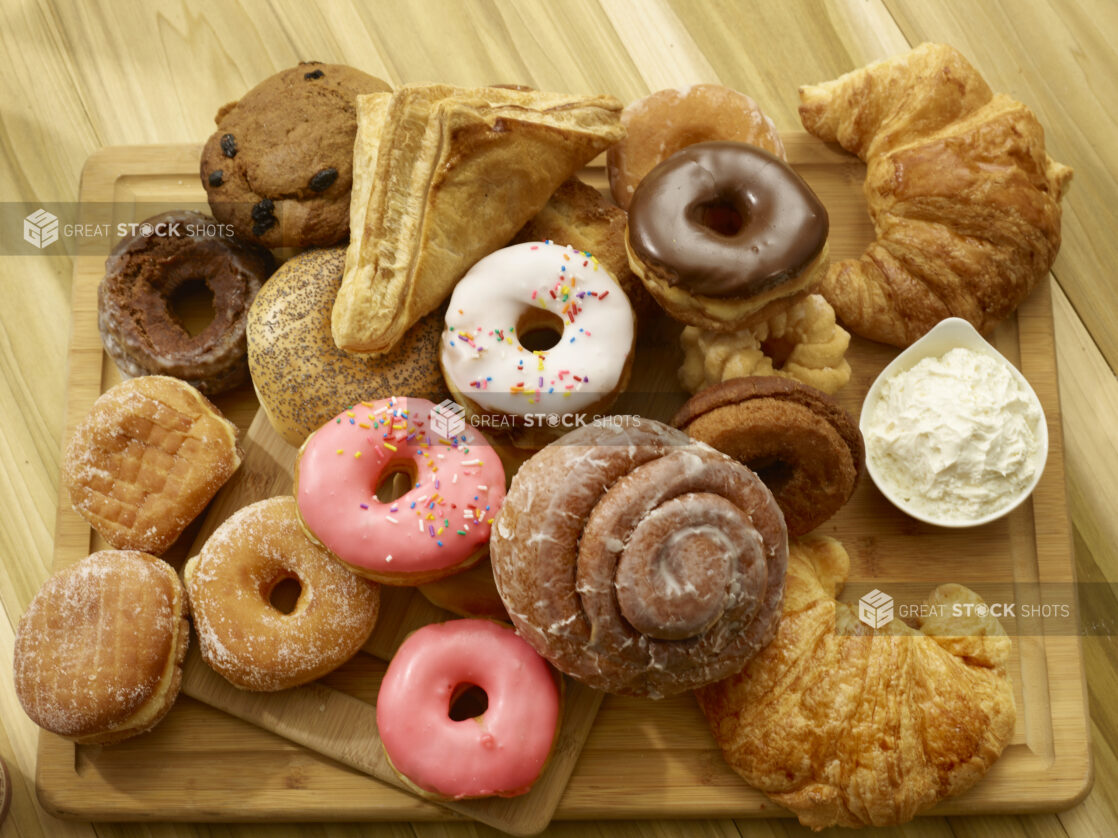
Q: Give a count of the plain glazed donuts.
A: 1